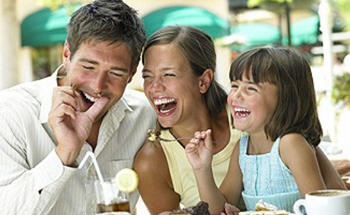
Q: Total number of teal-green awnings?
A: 4